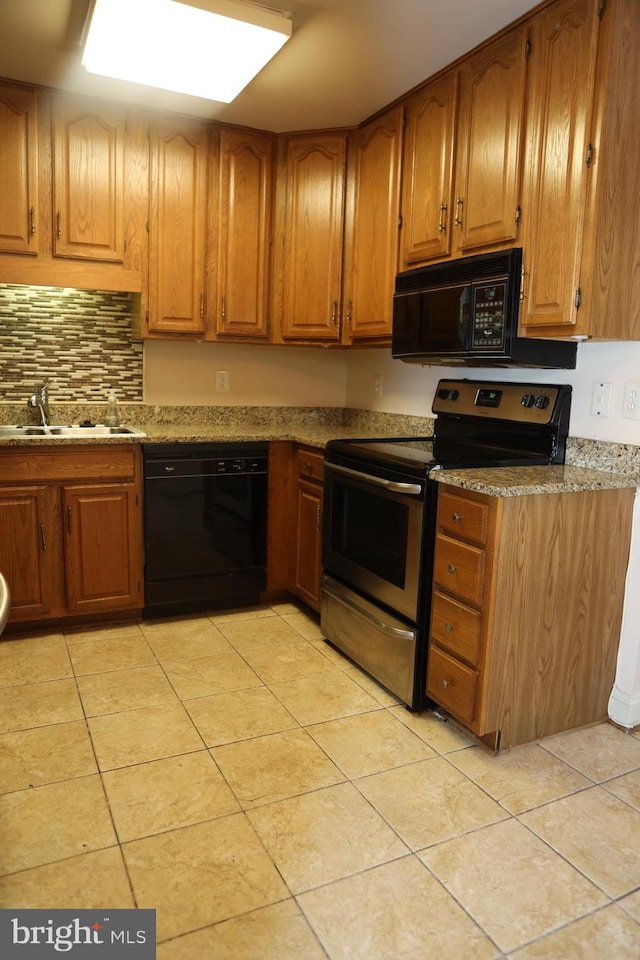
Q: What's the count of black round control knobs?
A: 4